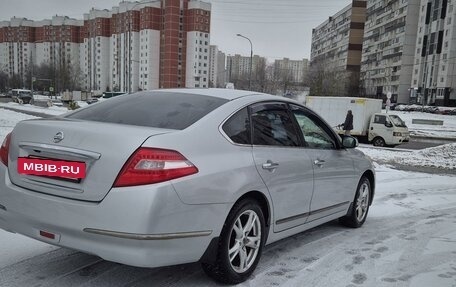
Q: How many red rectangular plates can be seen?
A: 1